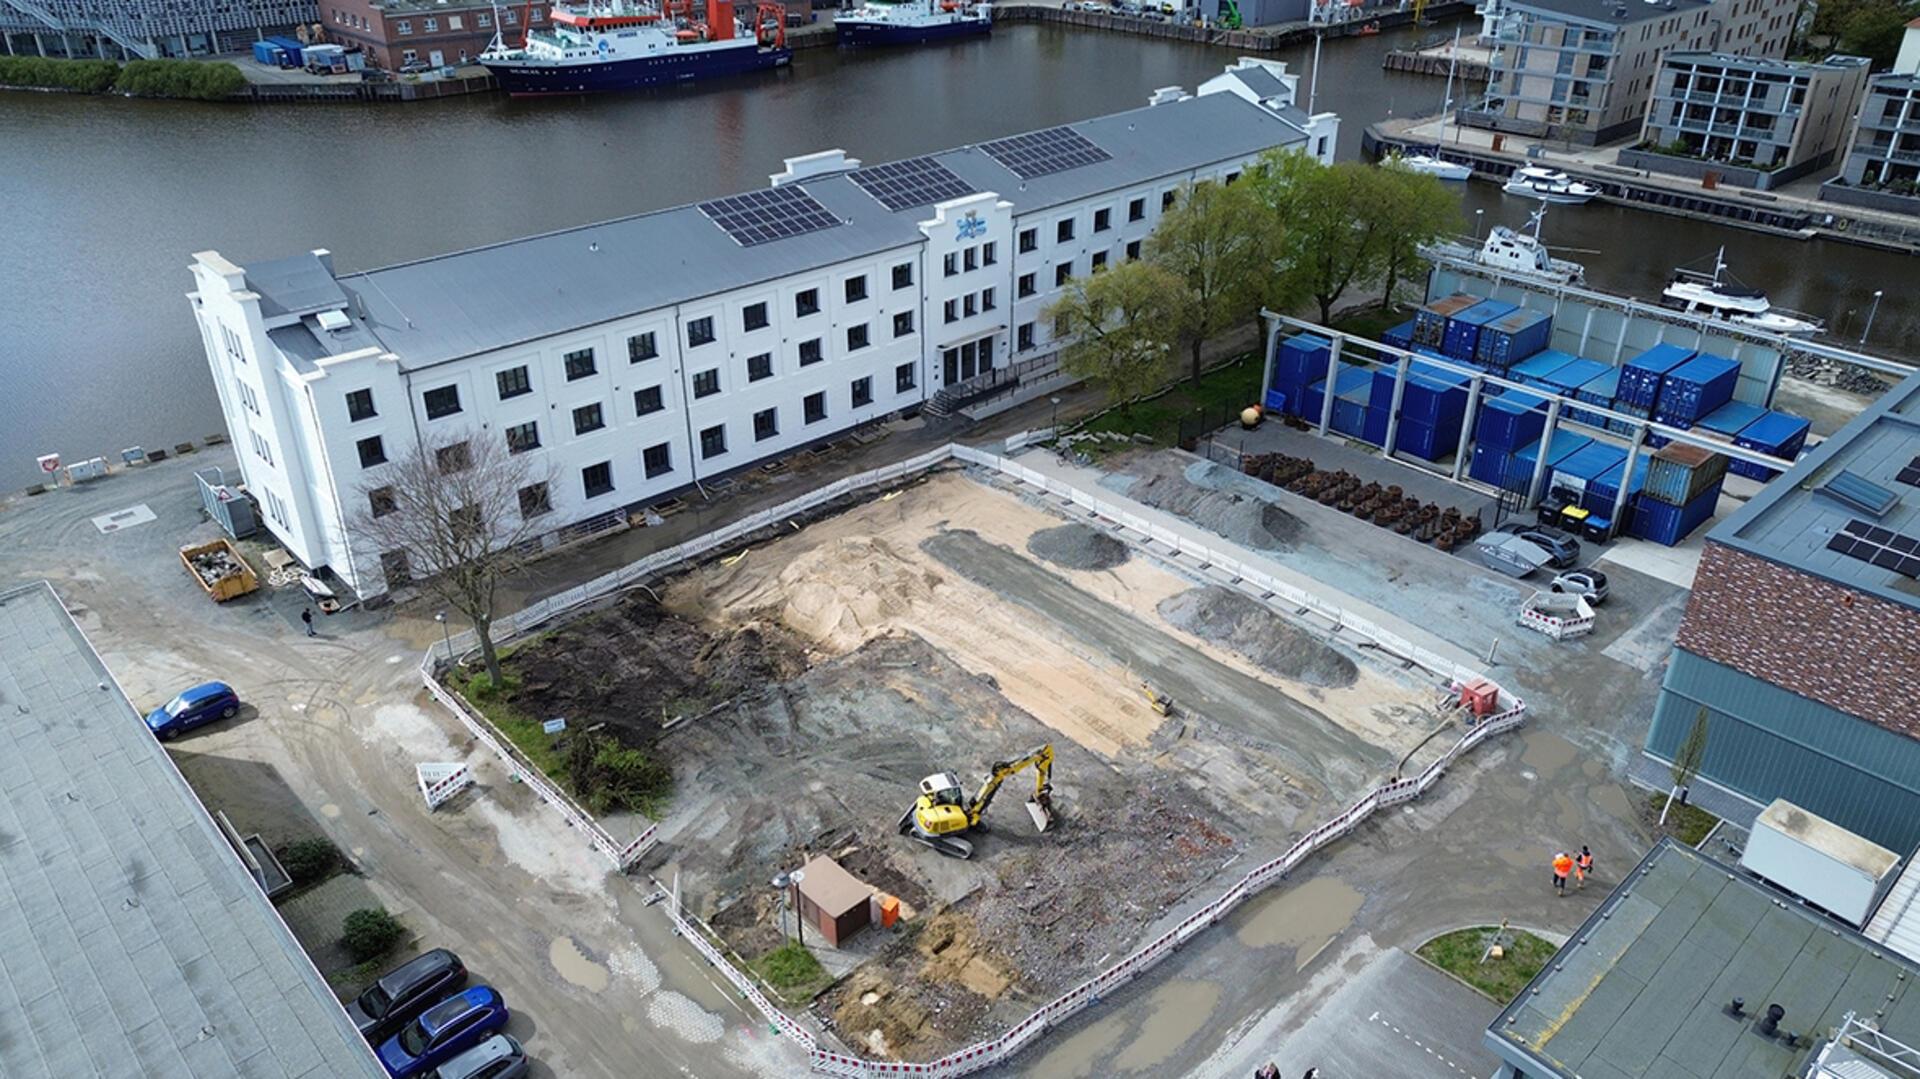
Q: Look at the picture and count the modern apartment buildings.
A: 3